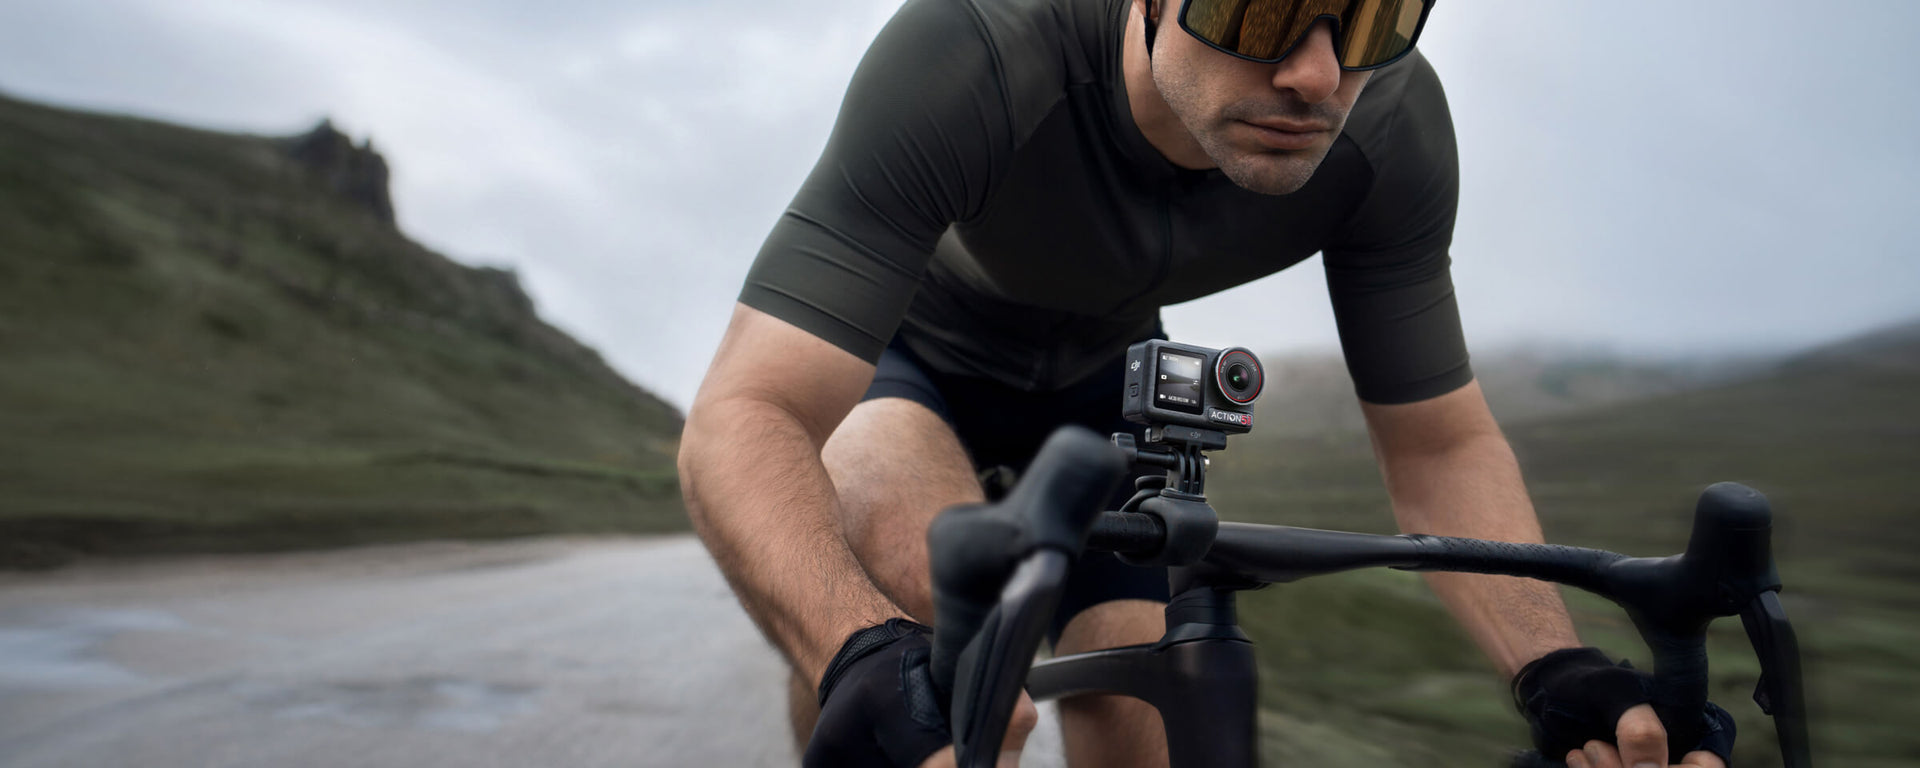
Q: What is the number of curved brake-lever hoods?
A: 2